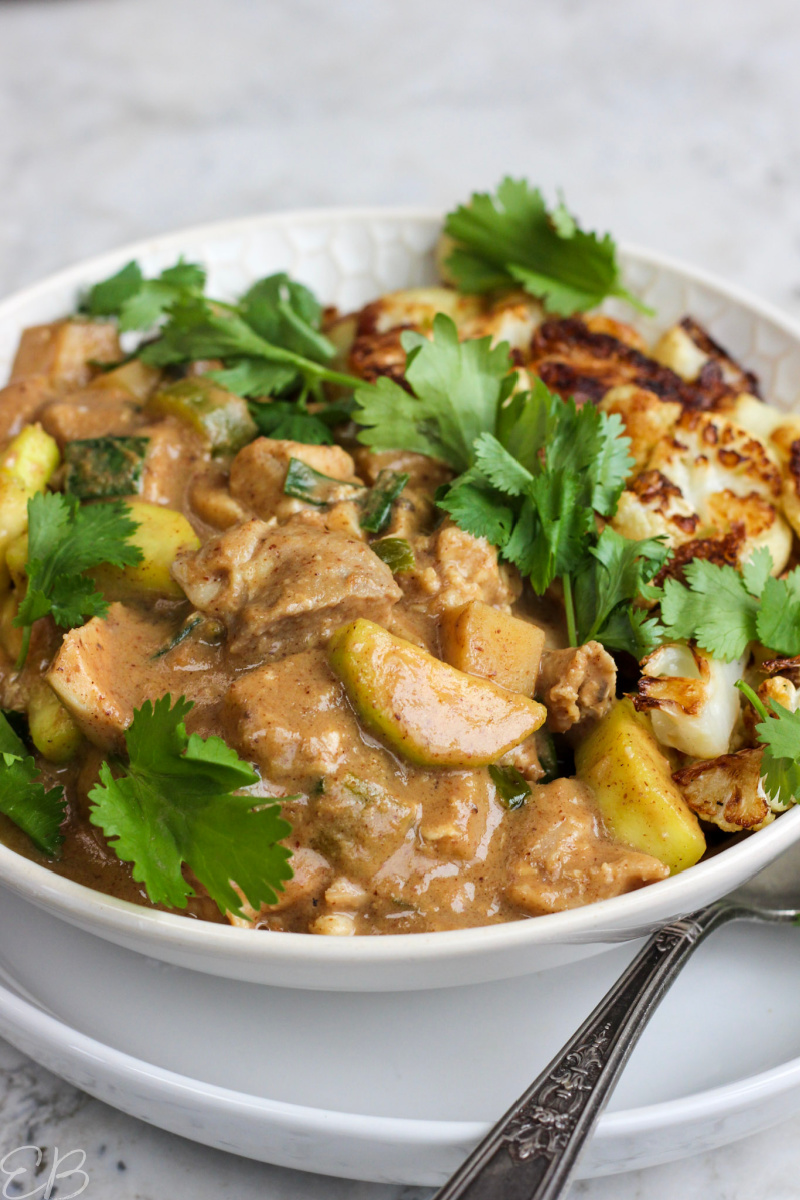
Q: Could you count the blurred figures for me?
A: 0